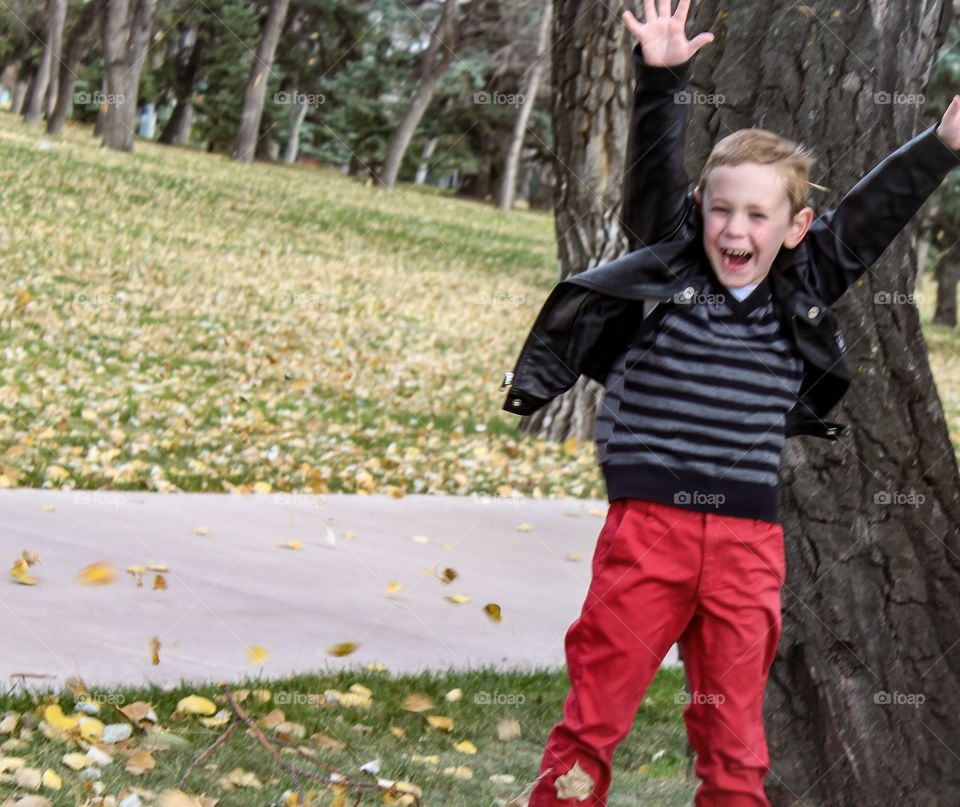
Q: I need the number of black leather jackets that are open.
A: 1